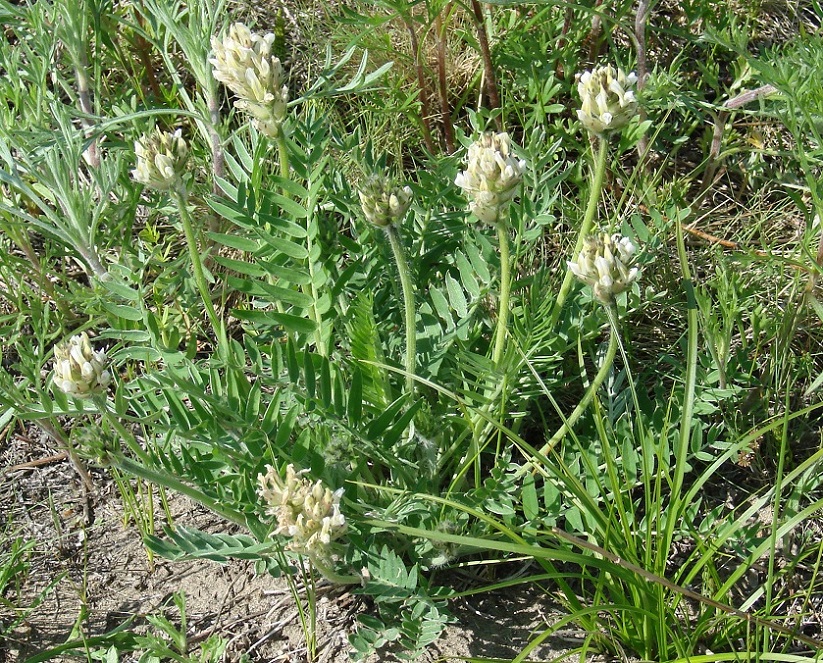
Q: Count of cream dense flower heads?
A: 8